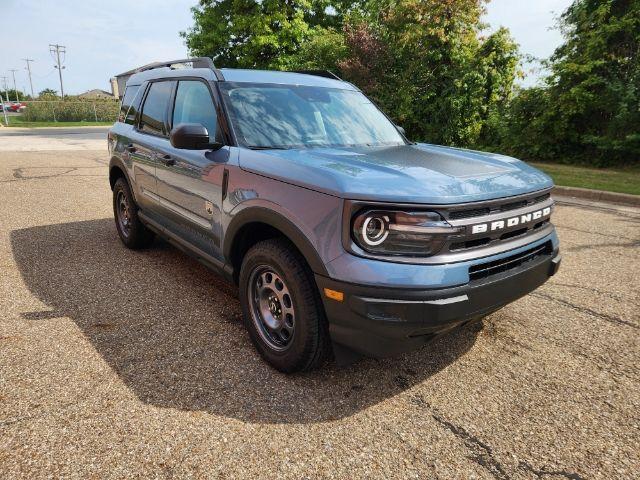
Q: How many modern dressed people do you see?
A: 0